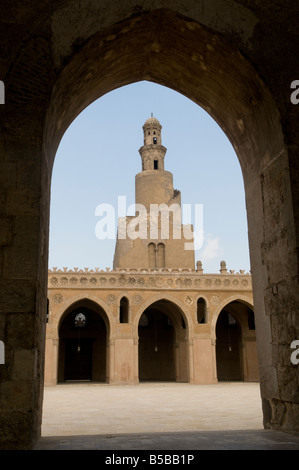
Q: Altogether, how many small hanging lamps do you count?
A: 3